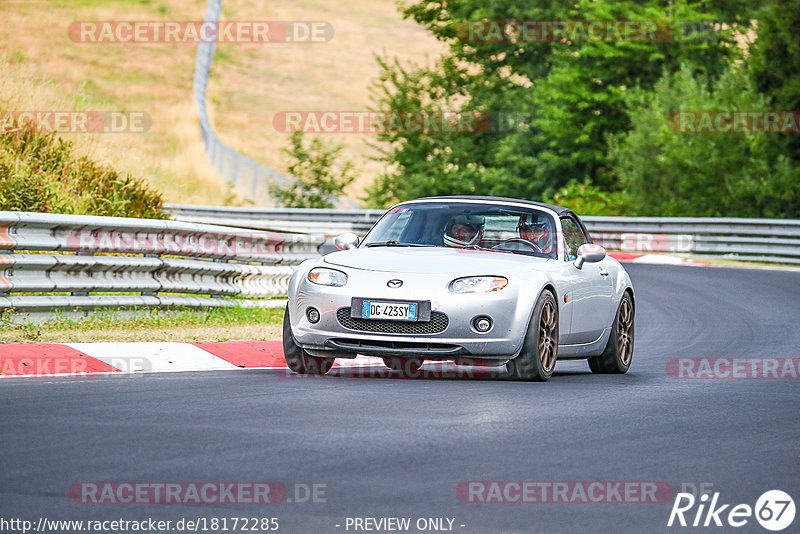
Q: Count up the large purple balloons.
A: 0